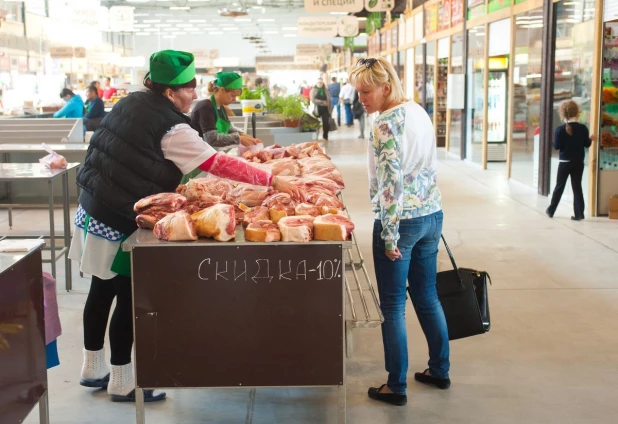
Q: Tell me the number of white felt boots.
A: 2